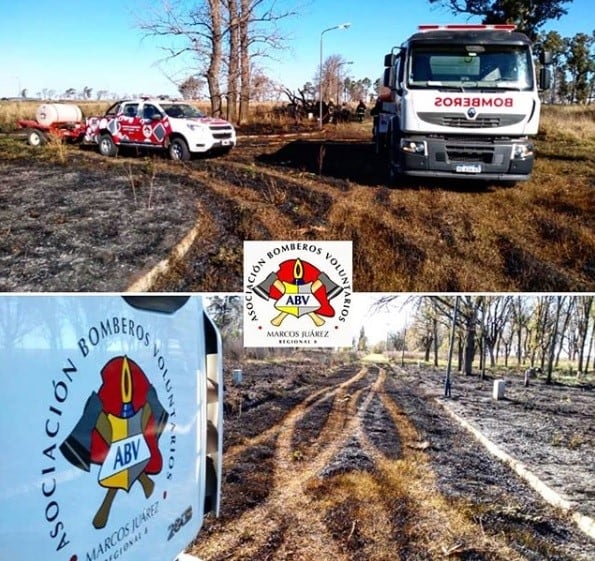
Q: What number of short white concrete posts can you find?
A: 2